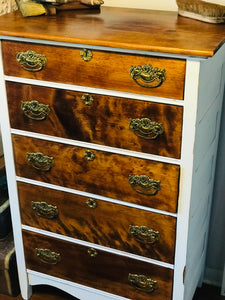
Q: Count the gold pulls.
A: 10